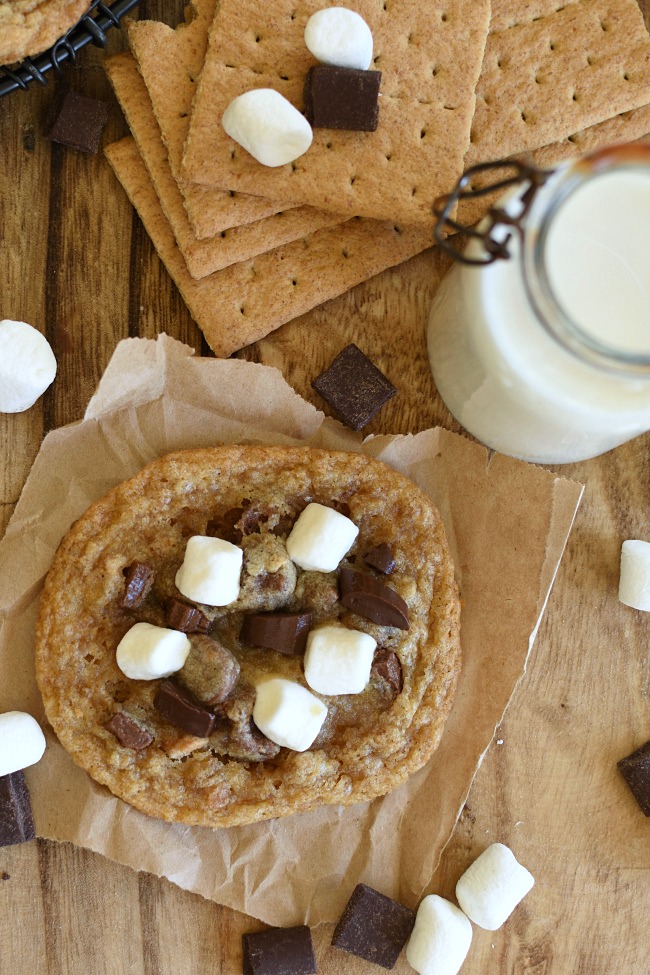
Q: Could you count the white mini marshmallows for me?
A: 12